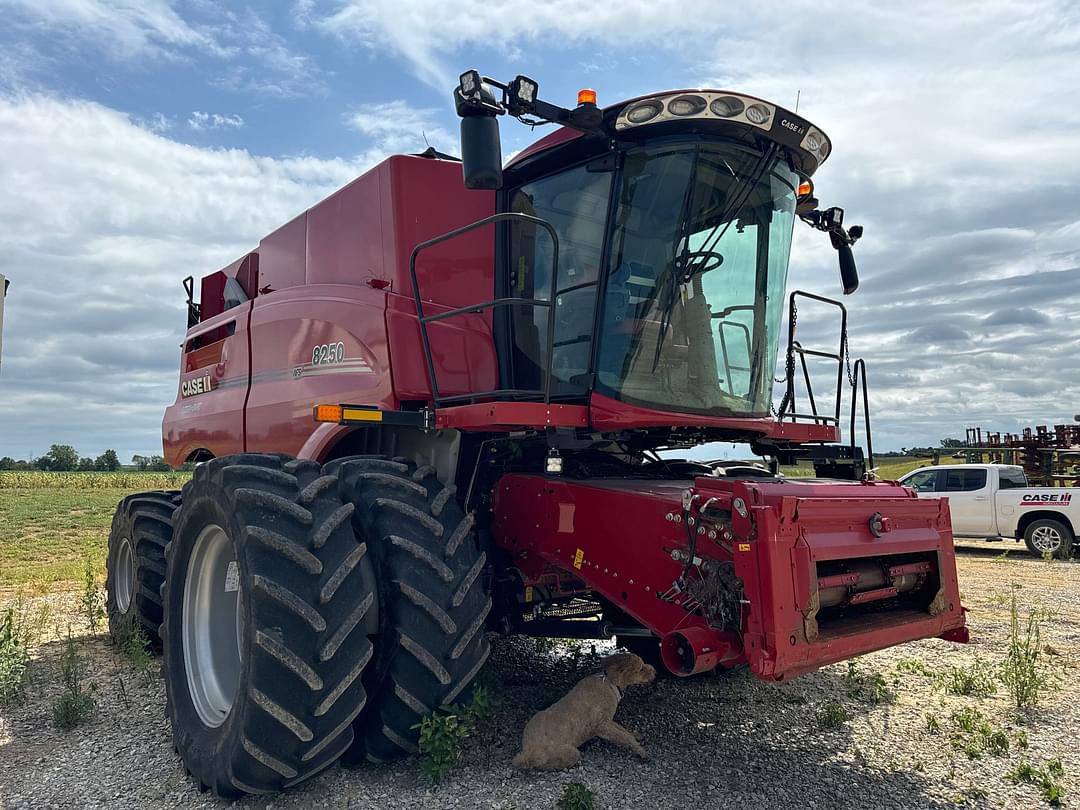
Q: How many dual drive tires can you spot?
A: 2